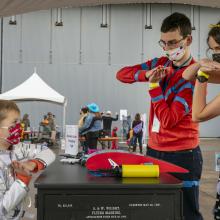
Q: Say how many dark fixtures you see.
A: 5